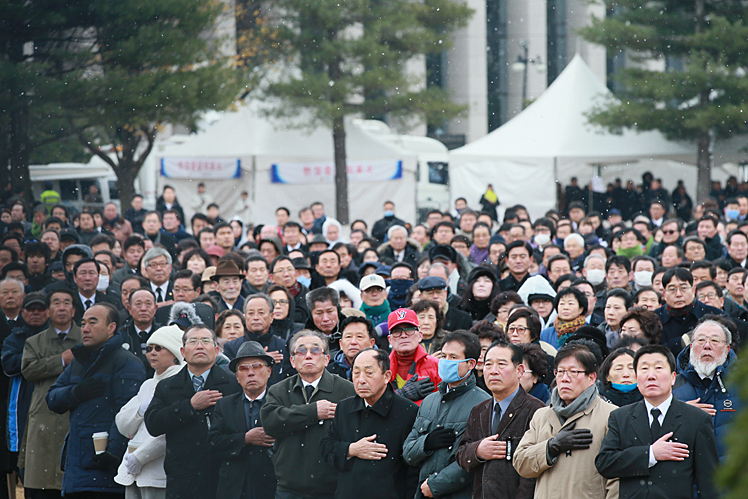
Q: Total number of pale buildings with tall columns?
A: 1